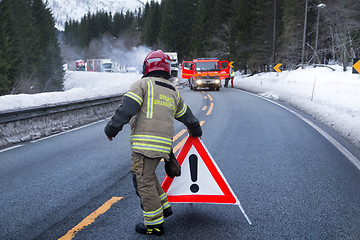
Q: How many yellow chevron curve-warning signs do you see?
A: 3